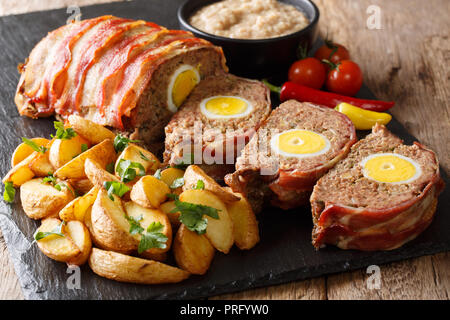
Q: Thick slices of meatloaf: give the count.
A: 3